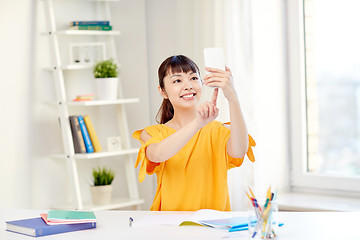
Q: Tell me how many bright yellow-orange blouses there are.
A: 1